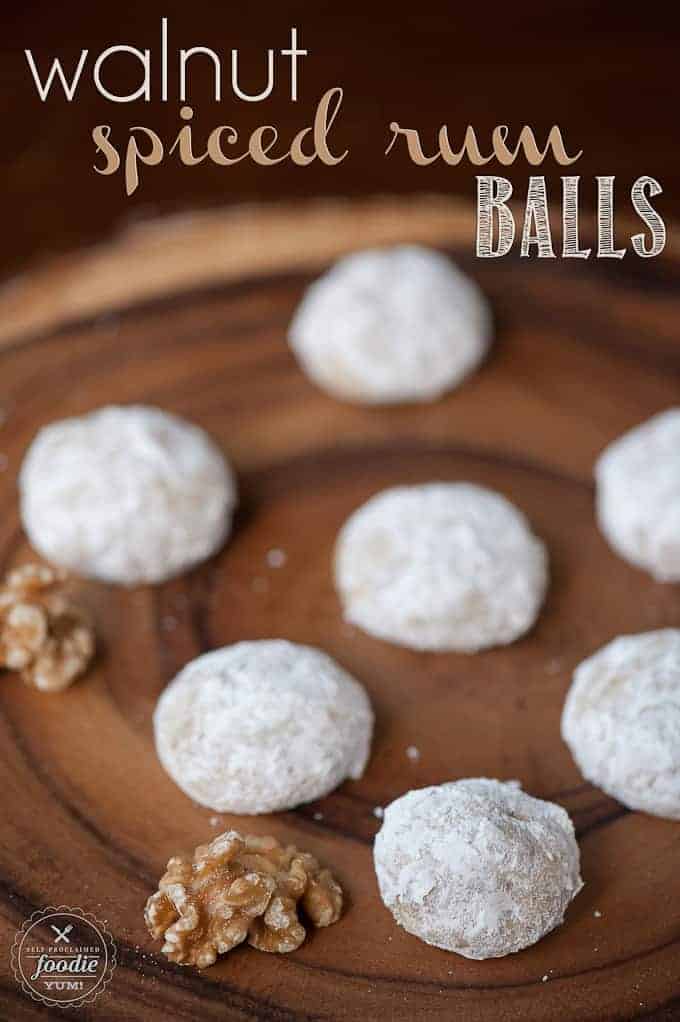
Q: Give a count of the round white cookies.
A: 7